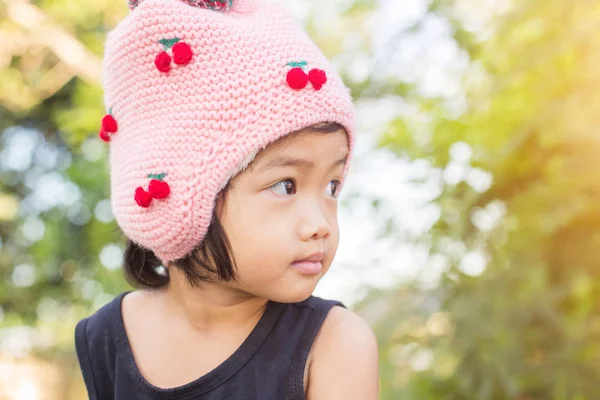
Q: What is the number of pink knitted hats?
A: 1